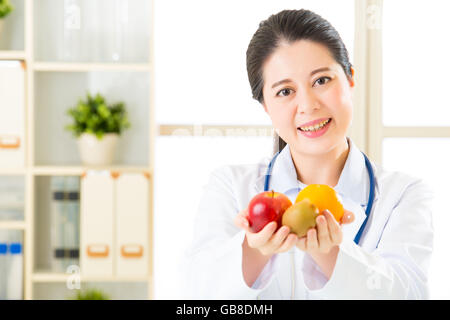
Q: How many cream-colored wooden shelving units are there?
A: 1